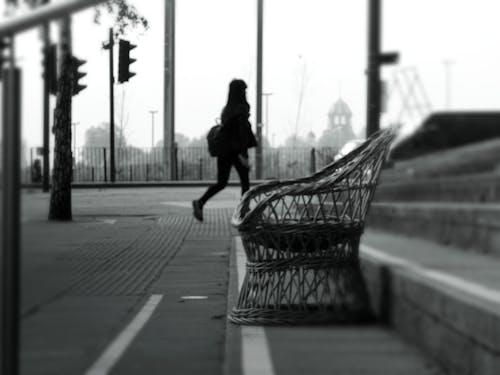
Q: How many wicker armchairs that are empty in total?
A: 1